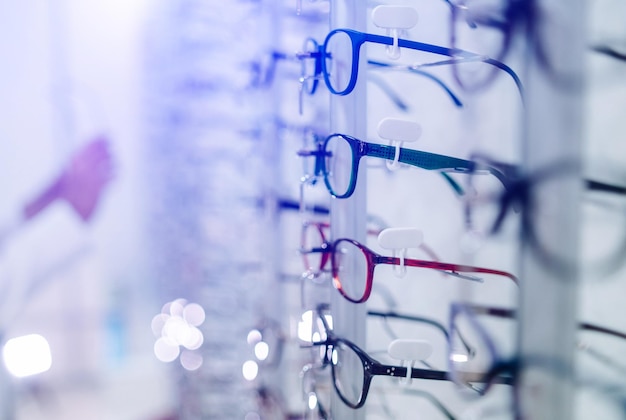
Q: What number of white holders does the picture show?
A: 4